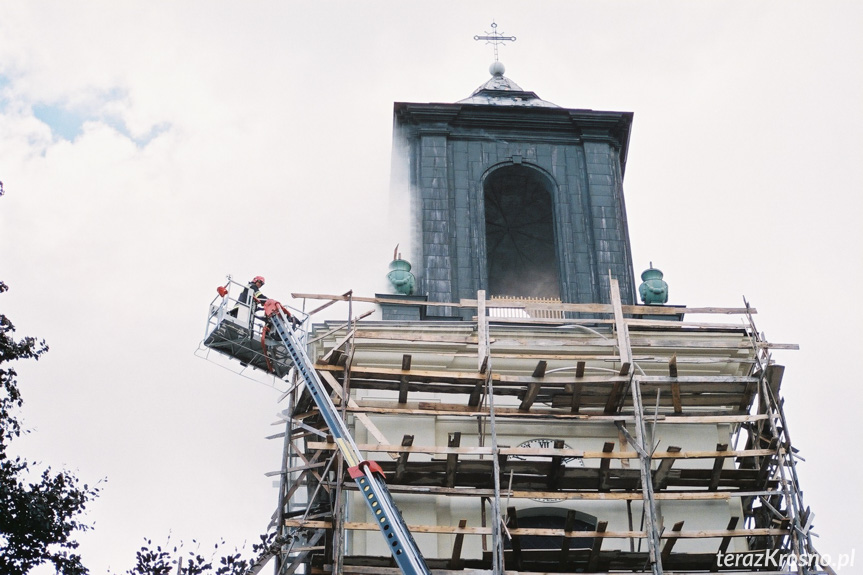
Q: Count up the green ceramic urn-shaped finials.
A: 2